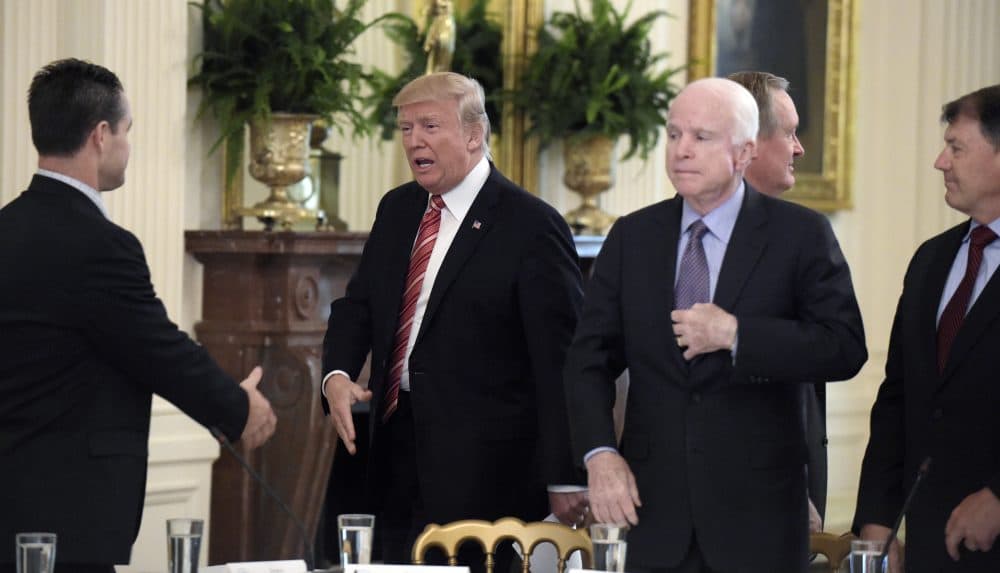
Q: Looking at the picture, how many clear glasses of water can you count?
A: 5